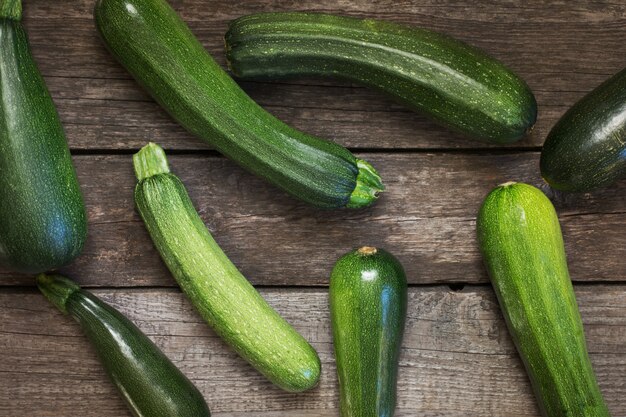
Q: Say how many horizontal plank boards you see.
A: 3